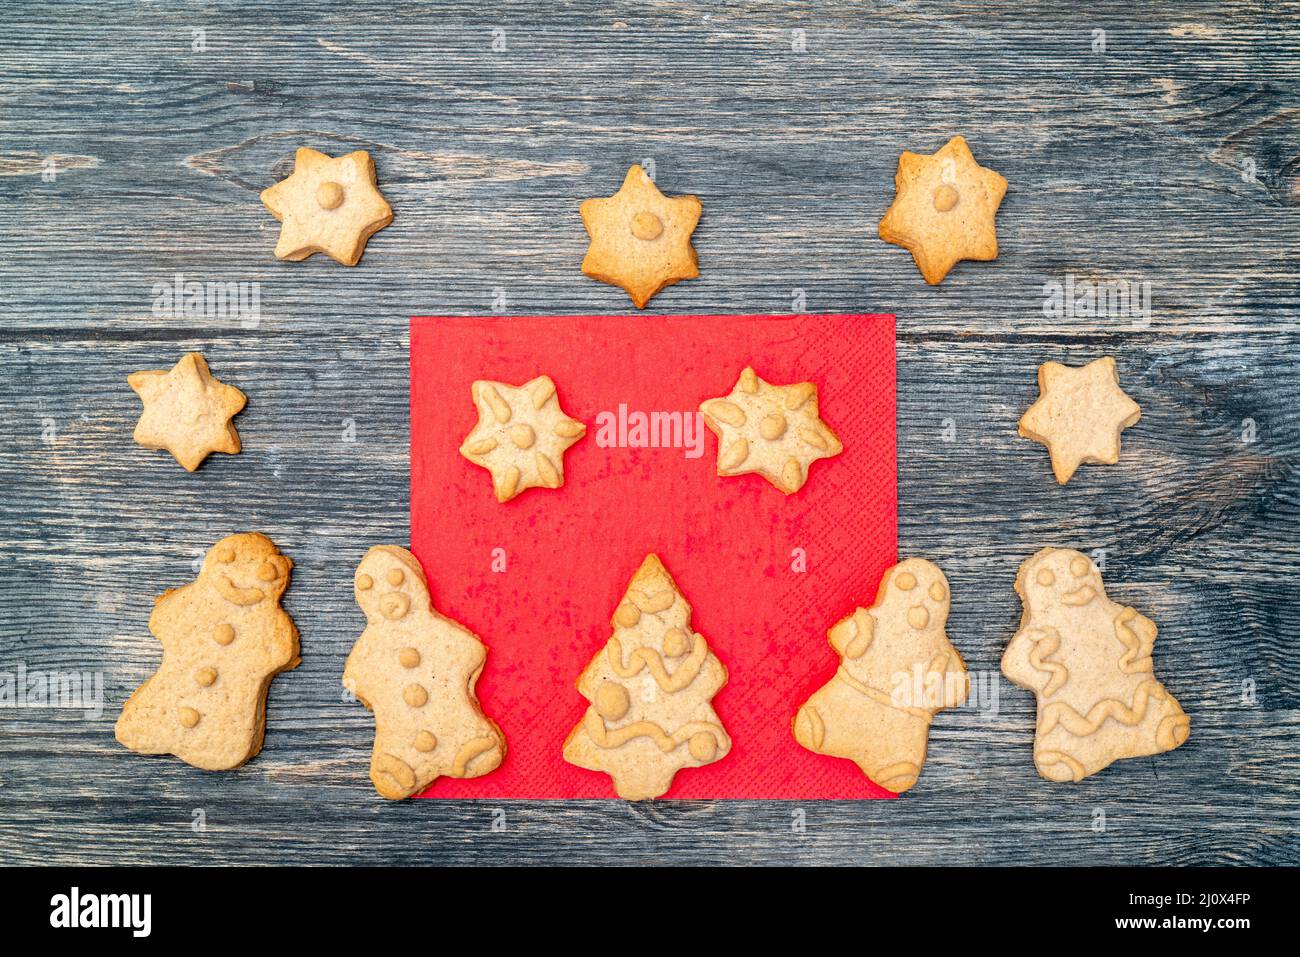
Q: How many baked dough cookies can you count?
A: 12